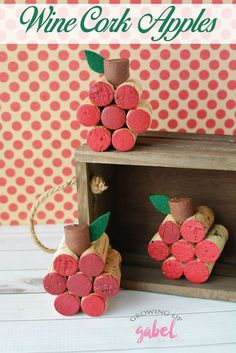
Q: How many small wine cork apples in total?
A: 3